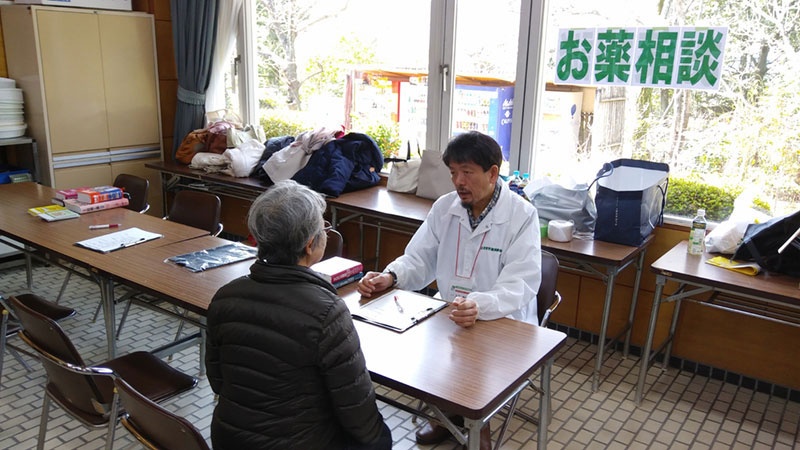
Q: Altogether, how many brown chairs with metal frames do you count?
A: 7